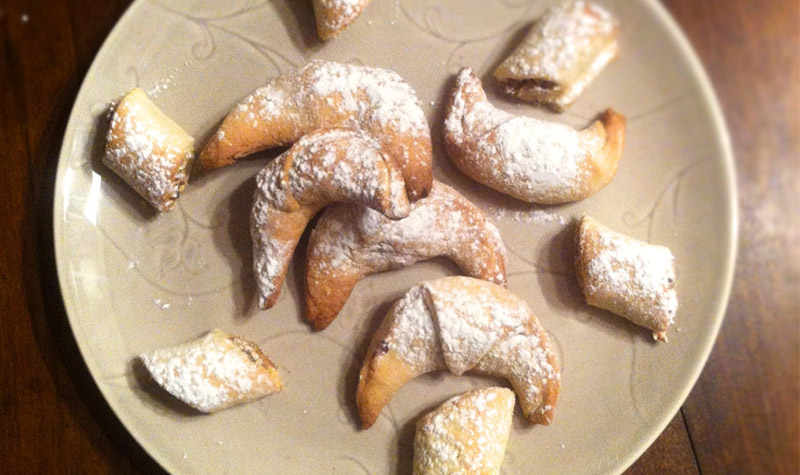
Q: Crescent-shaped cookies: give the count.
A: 5